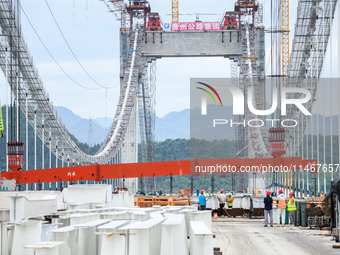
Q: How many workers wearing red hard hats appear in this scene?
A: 5